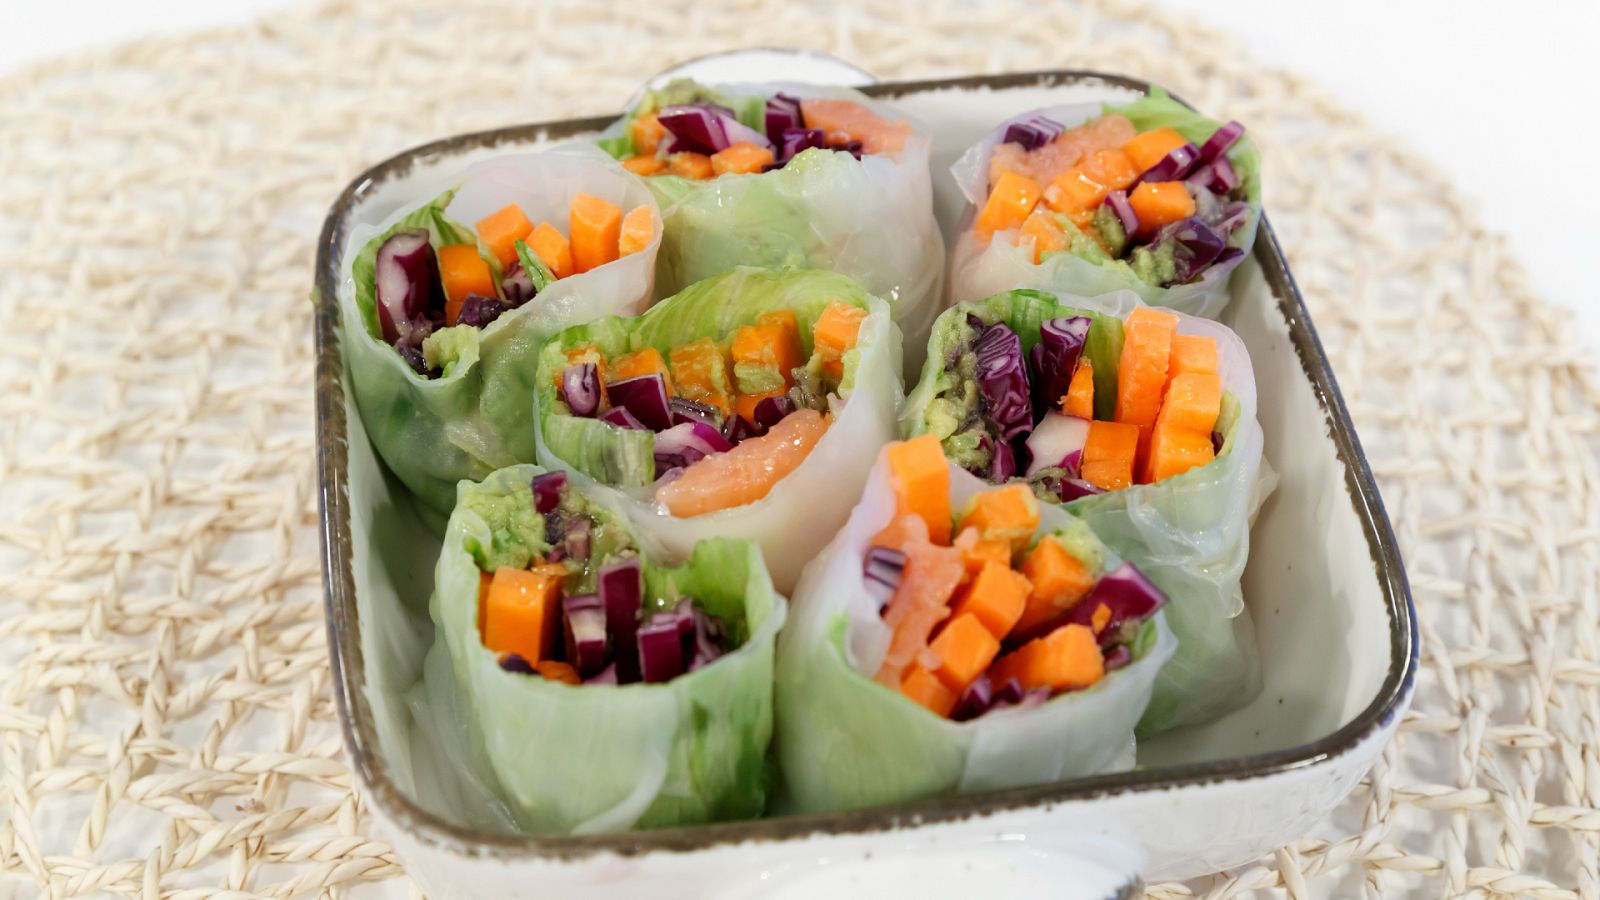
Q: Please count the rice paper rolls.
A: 7